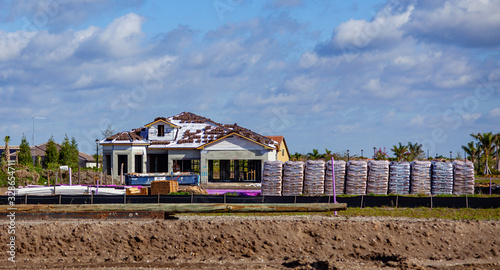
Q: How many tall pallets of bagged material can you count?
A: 10